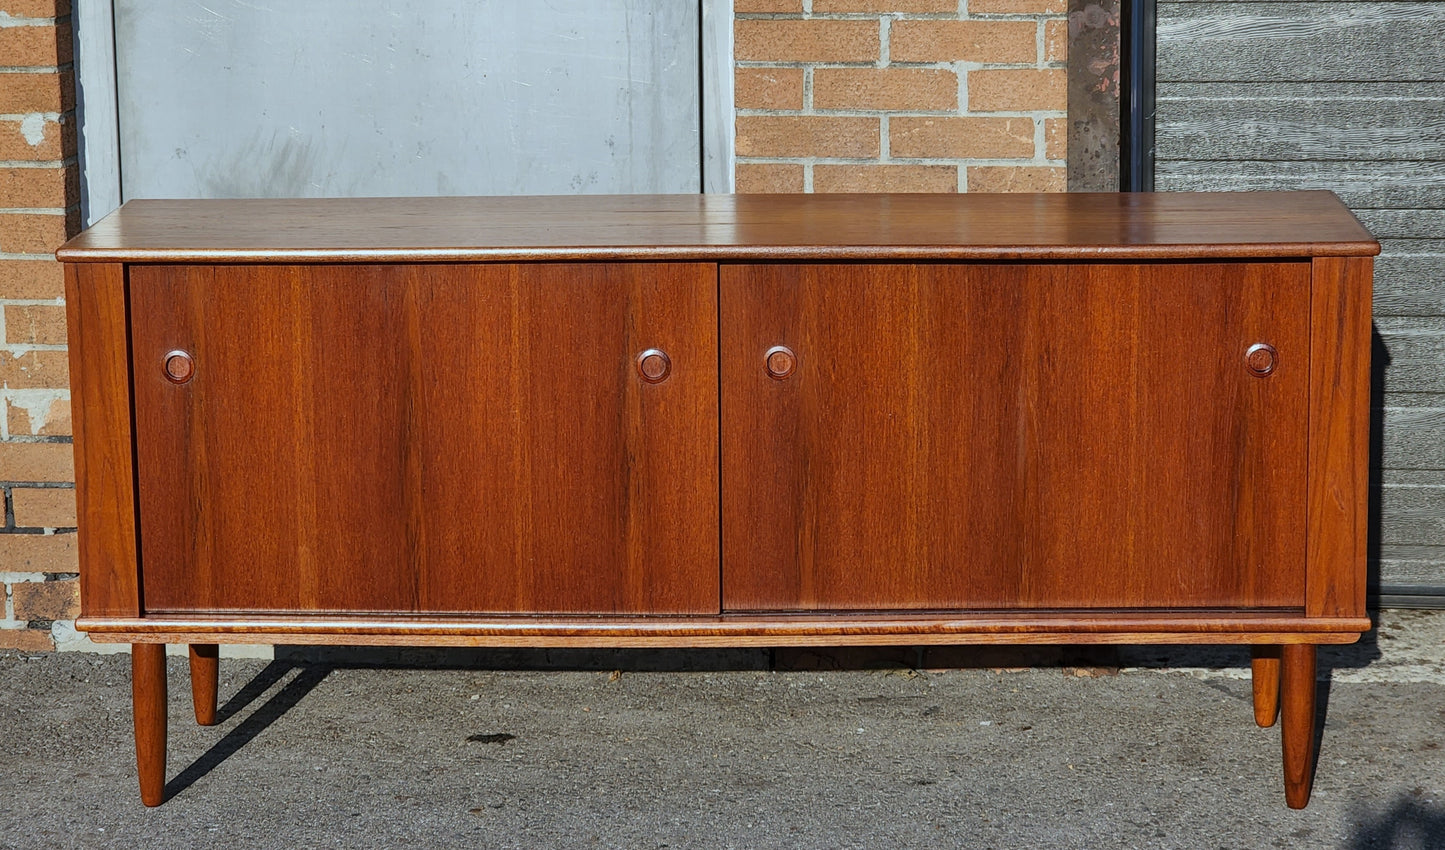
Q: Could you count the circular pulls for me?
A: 4